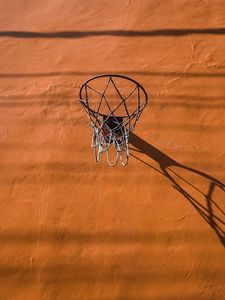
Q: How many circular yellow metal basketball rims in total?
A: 0